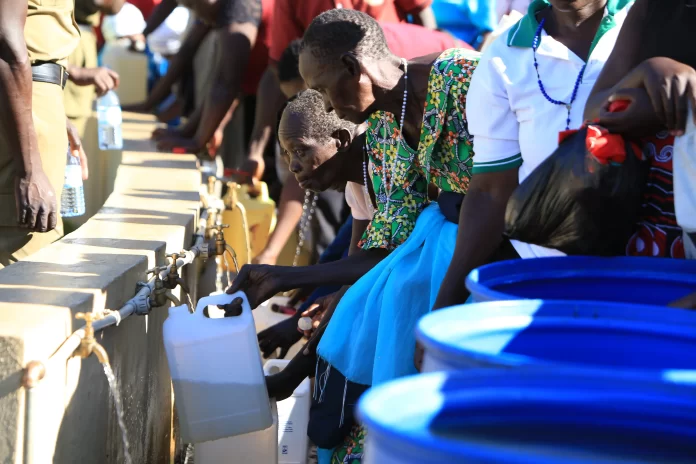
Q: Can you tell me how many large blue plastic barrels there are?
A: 3